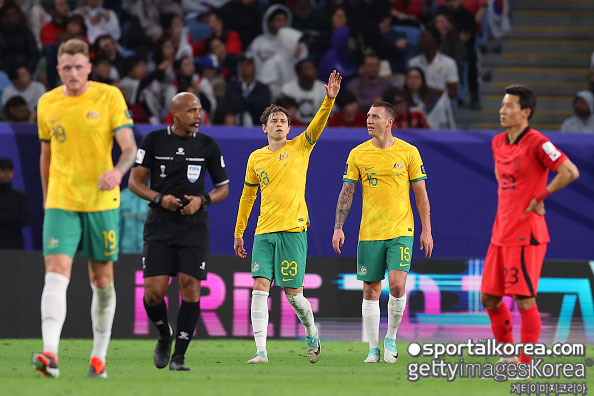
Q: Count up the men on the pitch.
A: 5